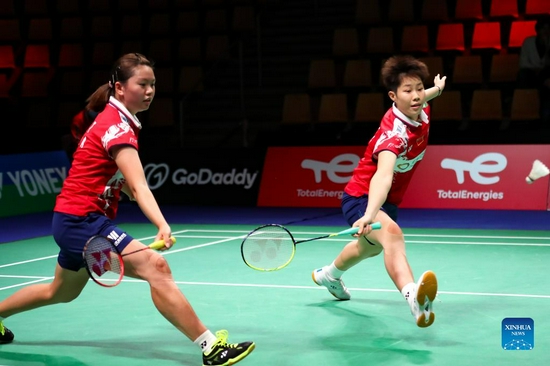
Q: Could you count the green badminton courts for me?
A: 1